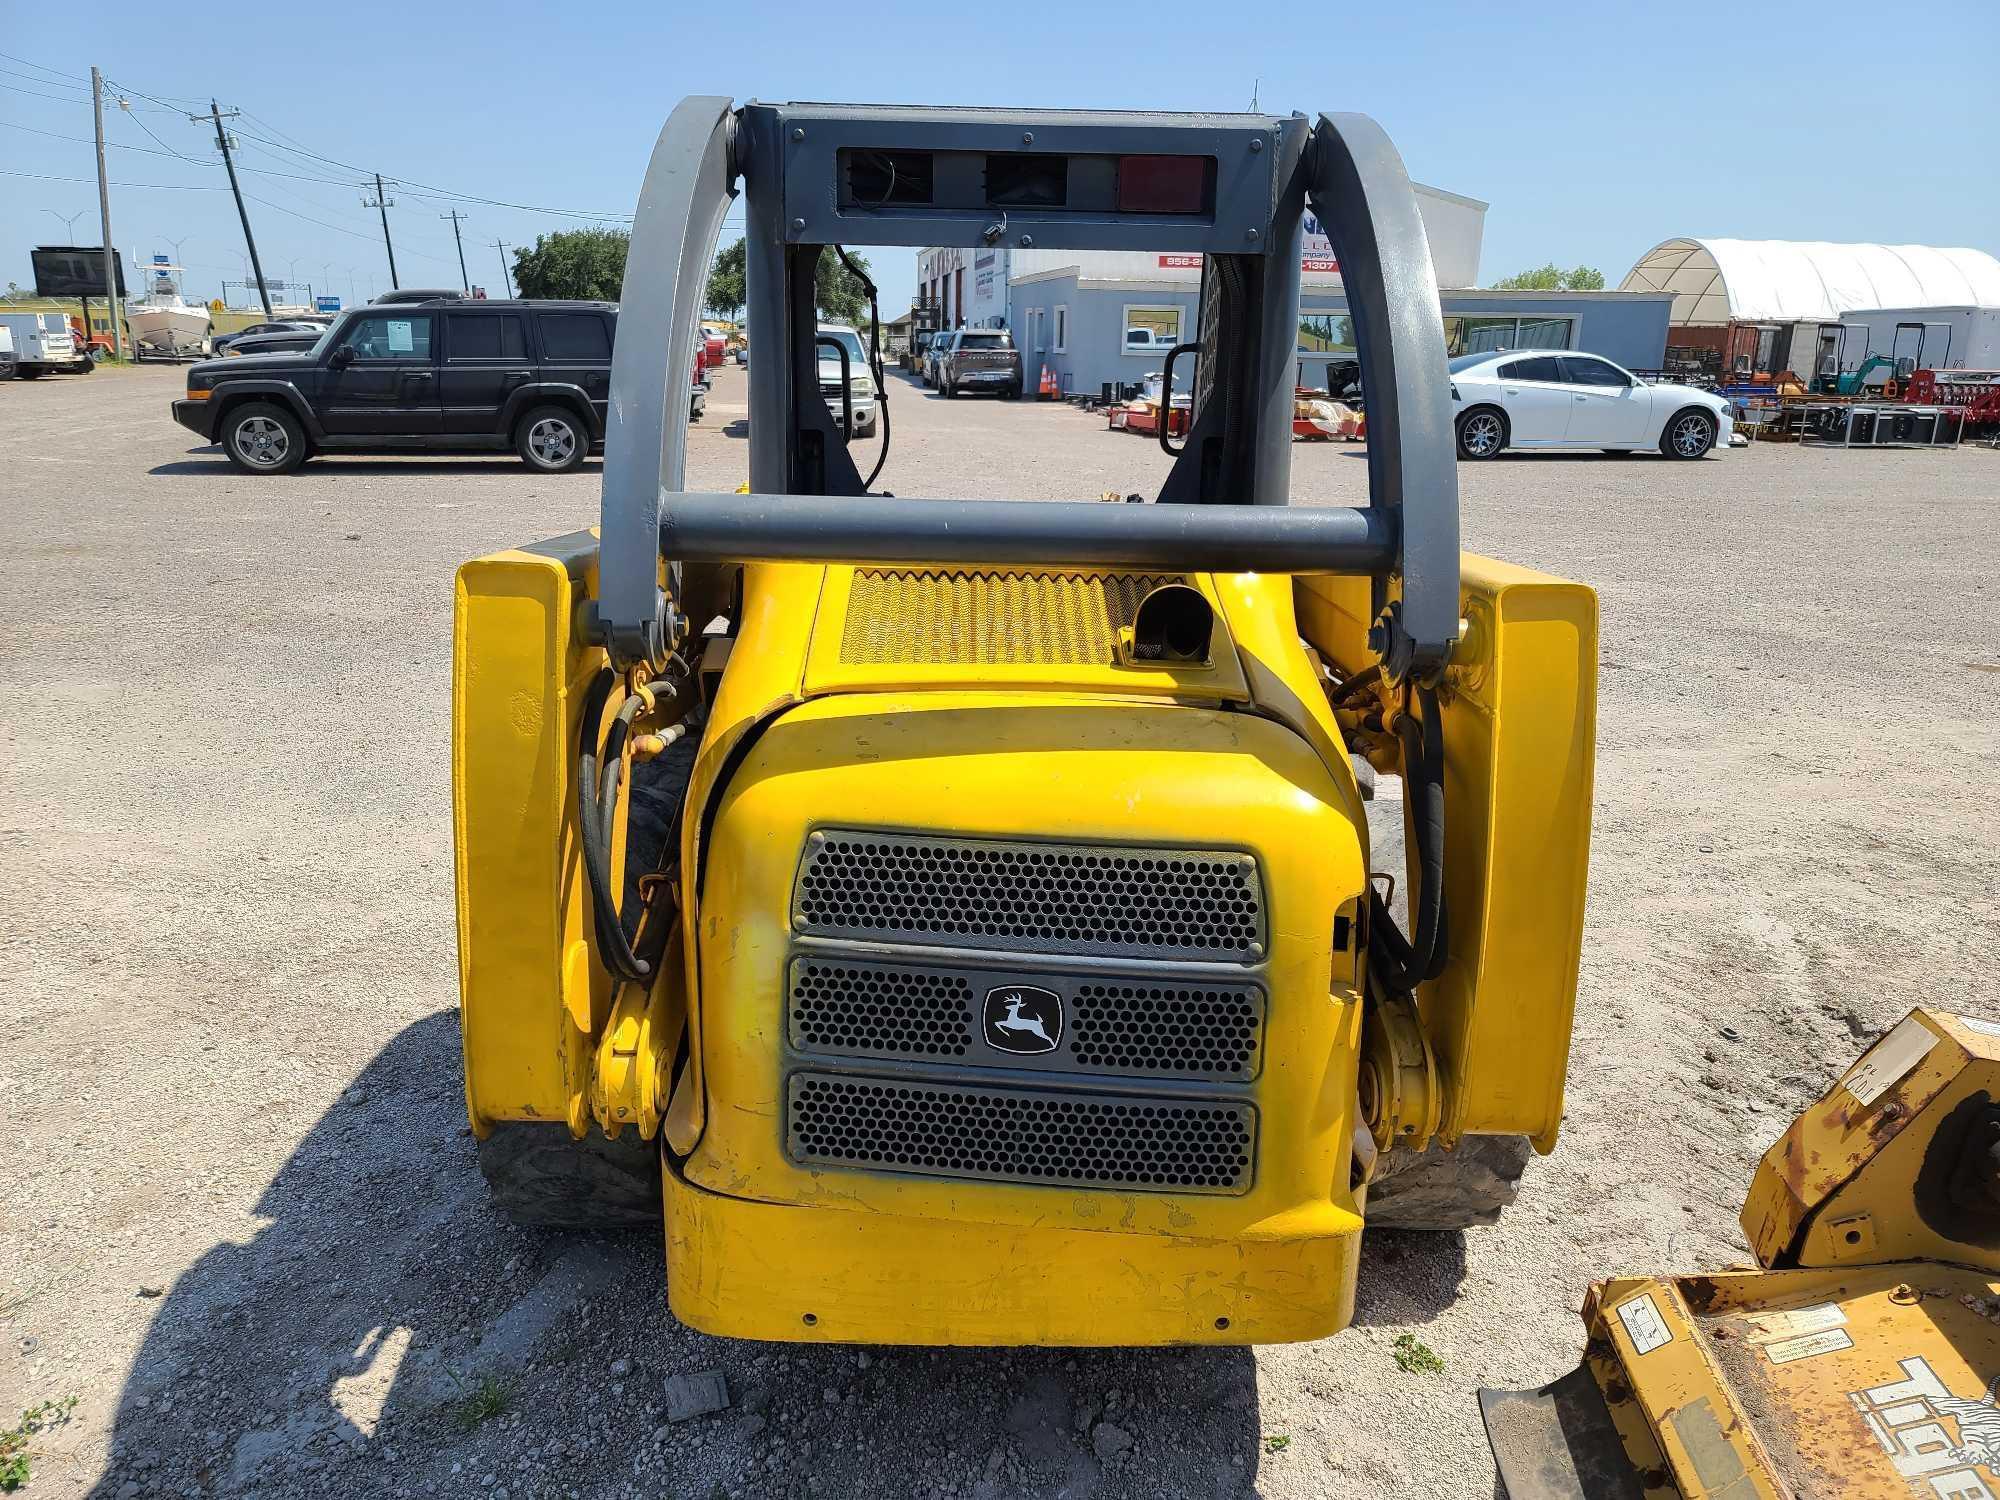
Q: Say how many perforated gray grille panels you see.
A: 3